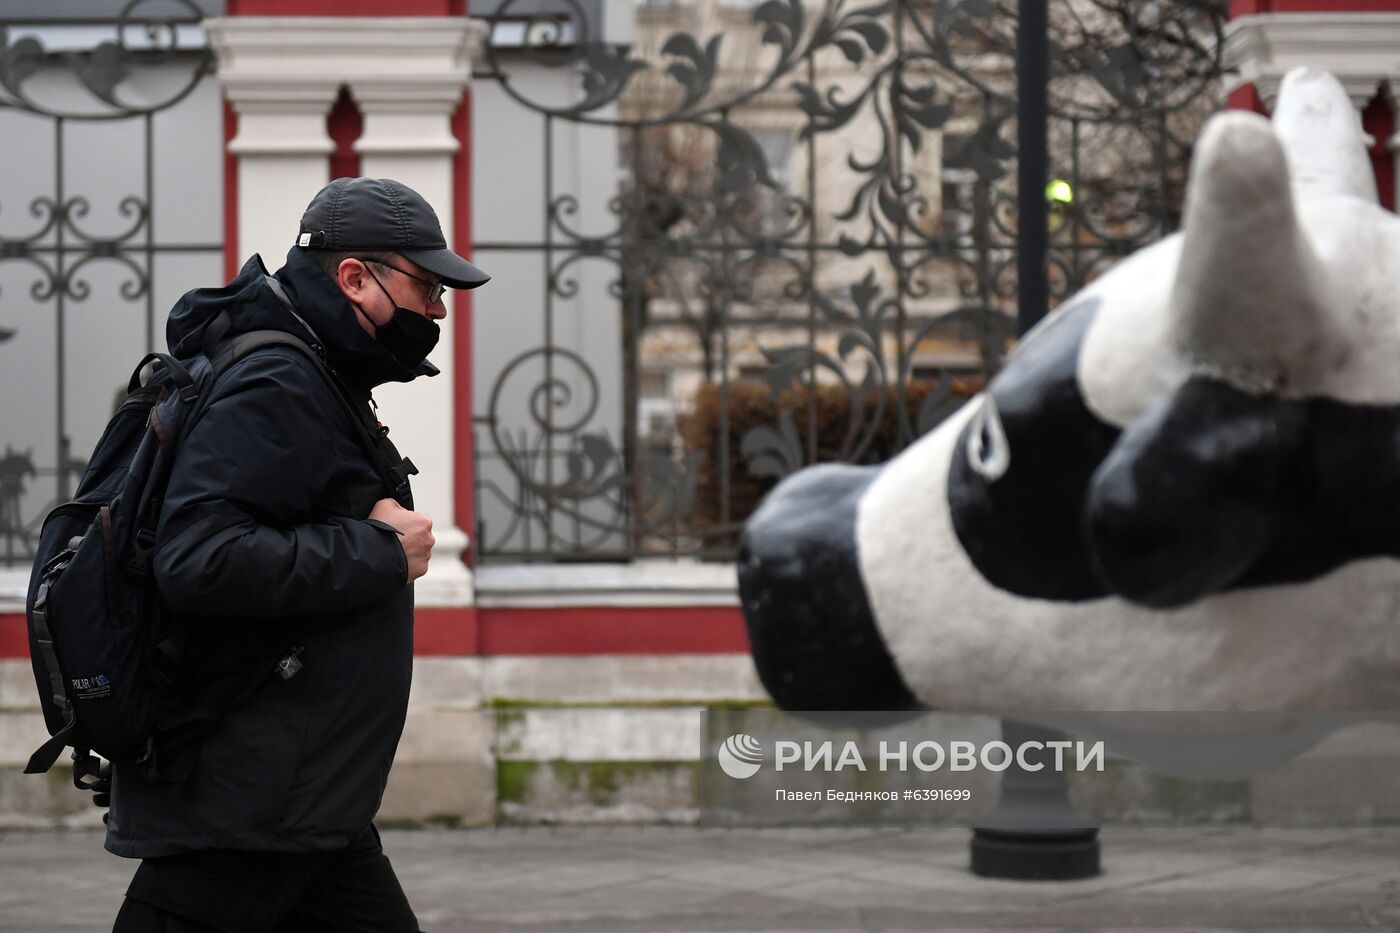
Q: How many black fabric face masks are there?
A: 1